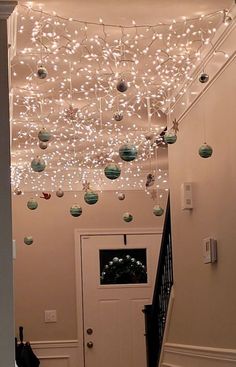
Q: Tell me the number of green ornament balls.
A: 12